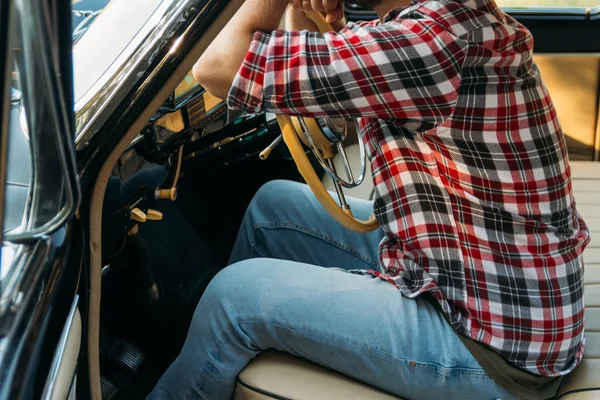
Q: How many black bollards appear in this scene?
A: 0